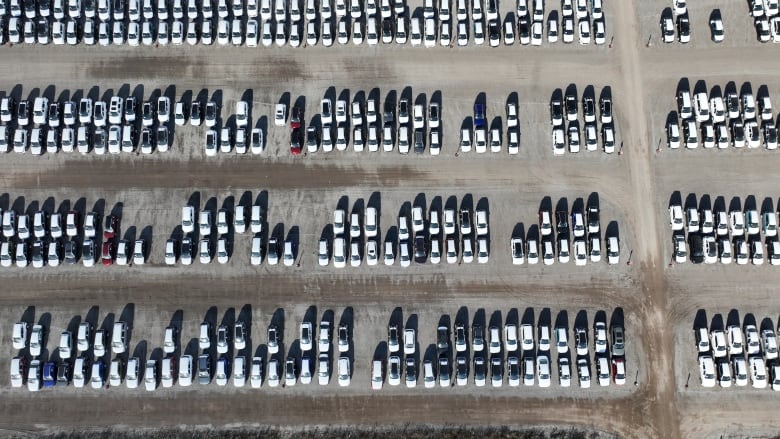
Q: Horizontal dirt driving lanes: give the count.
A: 4